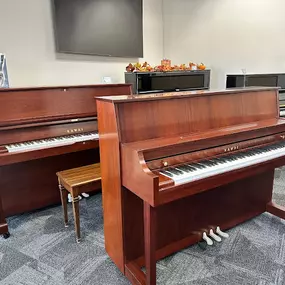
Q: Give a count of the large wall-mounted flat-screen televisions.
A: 1